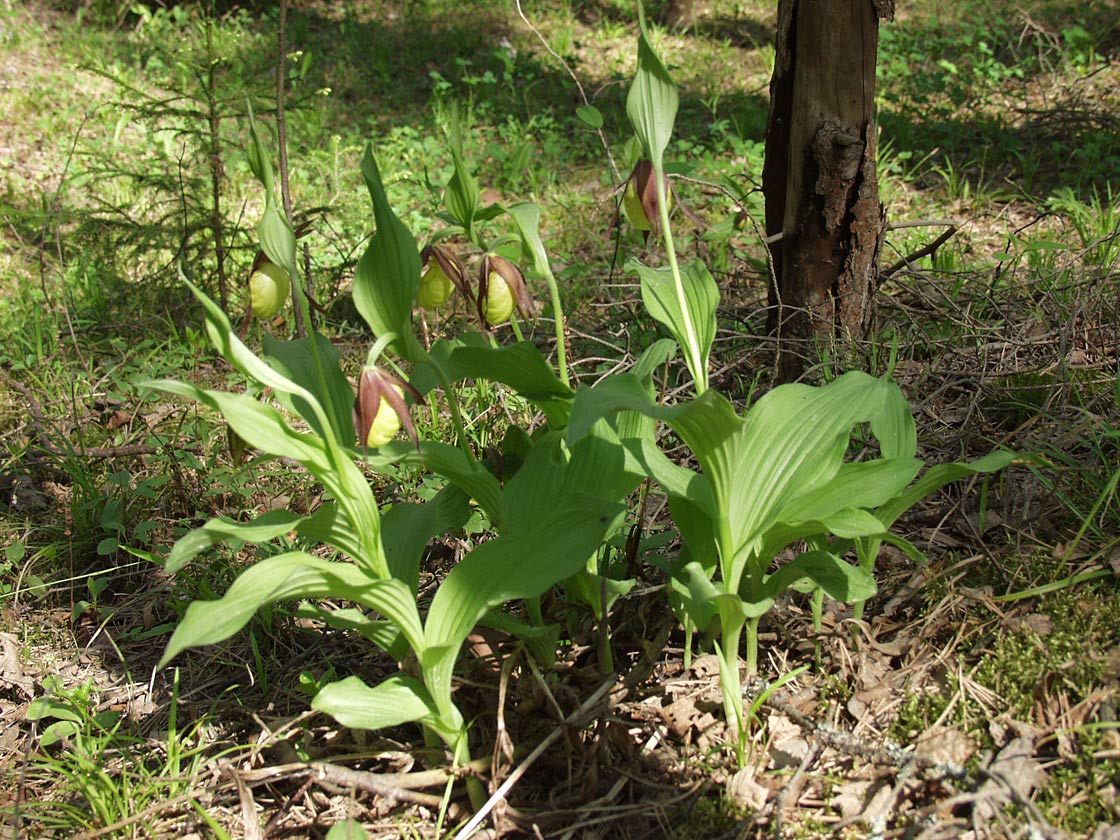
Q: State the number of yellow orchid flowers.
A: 5